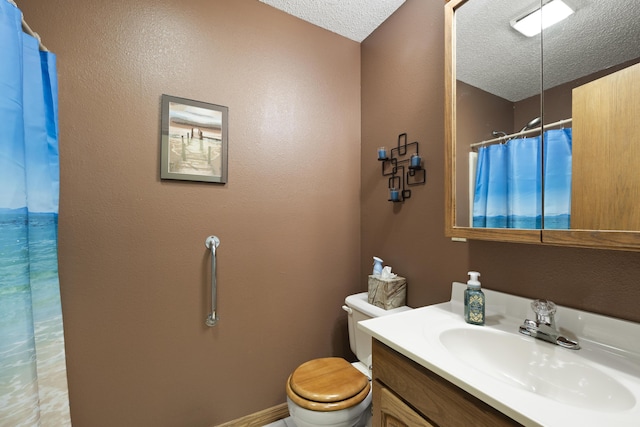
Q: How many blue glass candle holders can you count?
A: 3